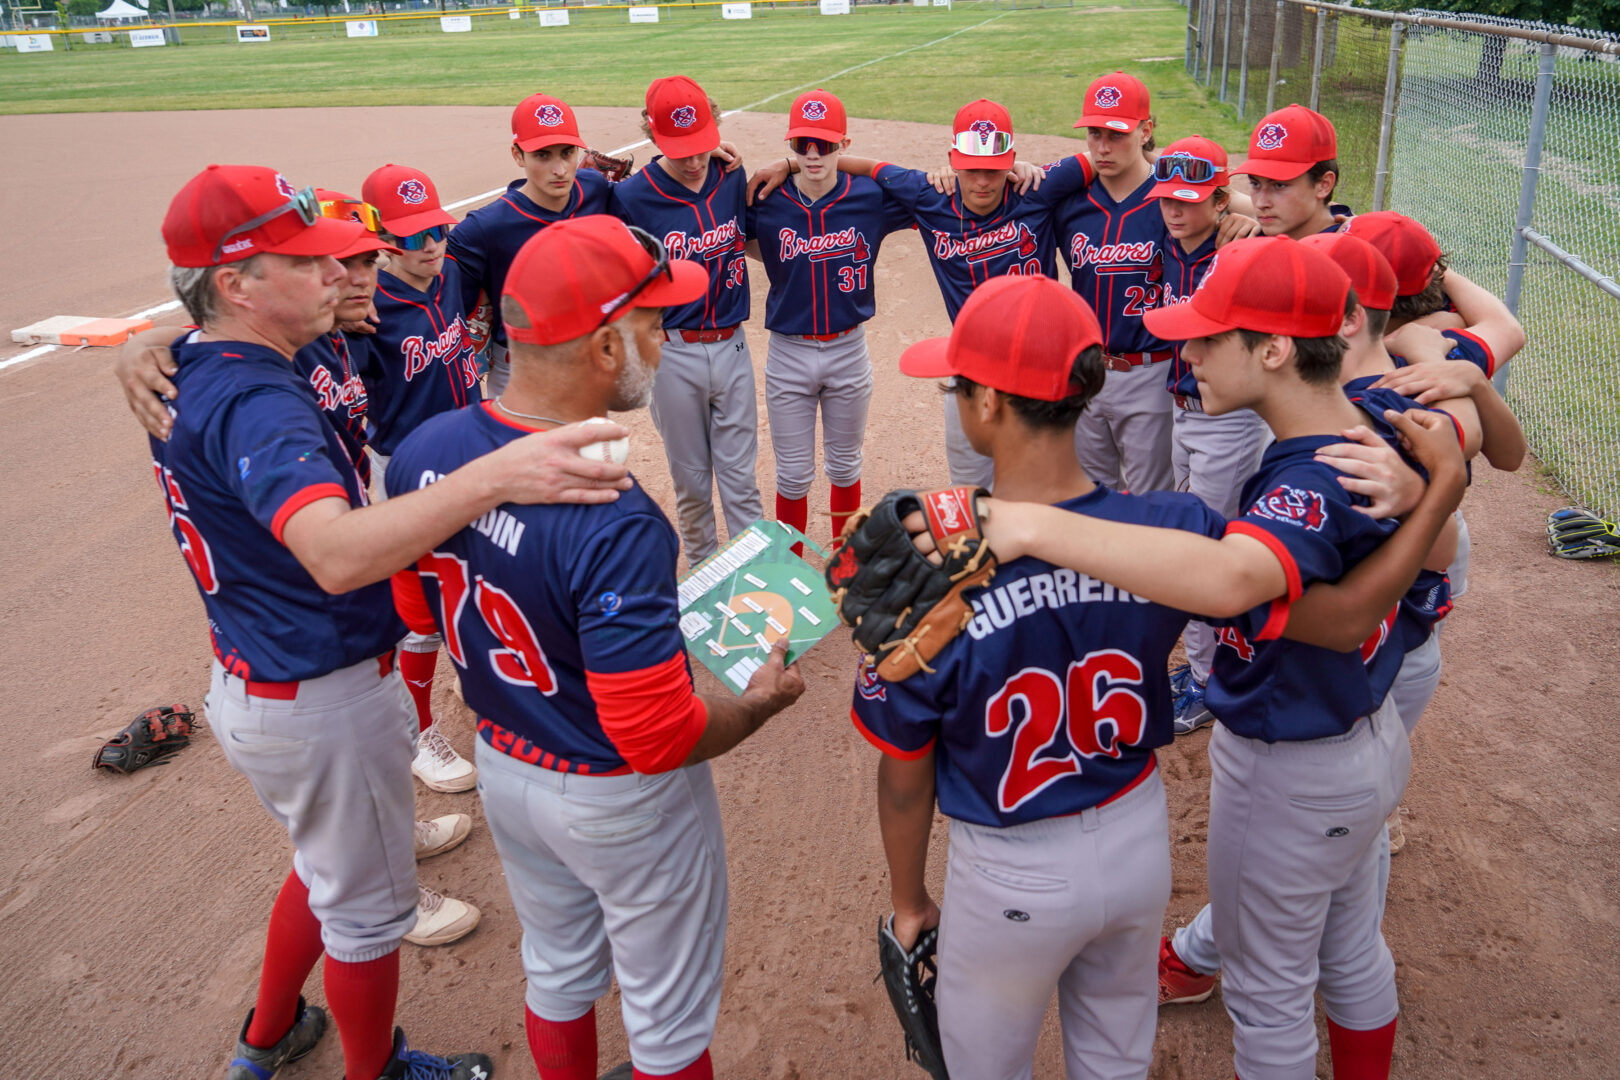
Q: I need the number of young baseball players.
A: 13